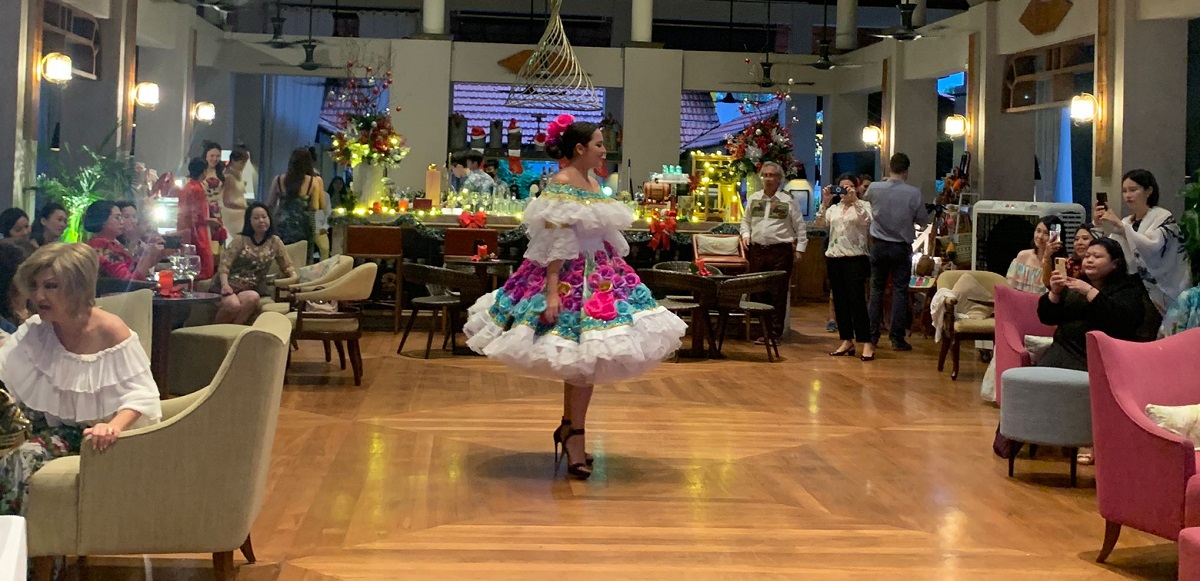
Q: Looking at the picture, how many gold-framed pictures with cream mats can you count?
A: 0